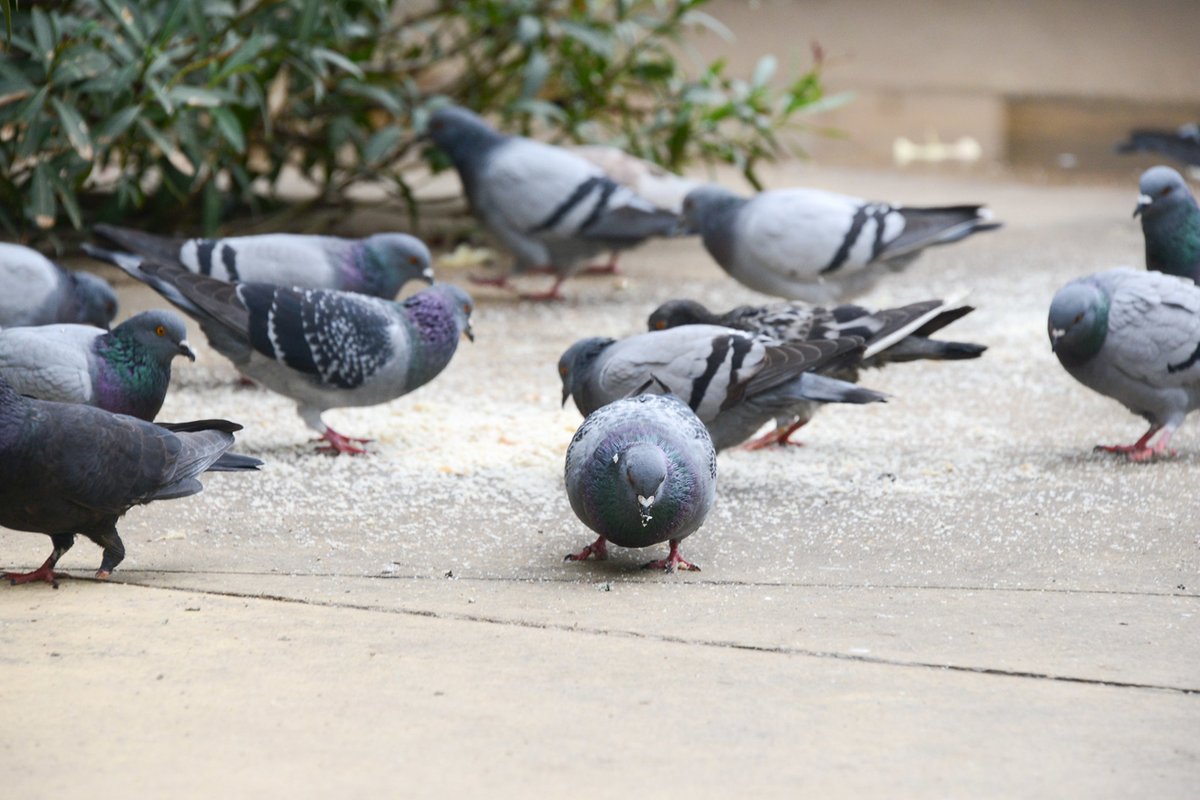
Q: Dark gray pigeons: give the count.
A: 1